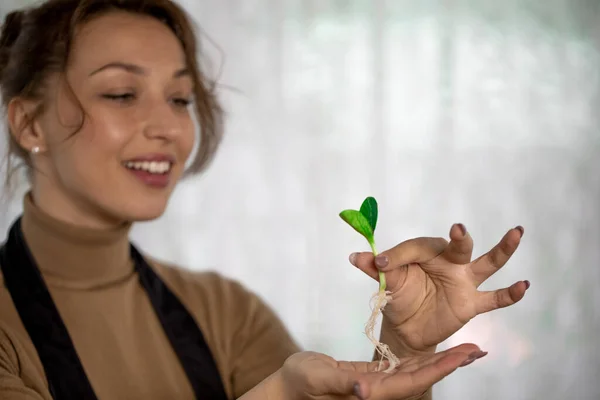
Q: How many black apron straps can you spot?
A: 2